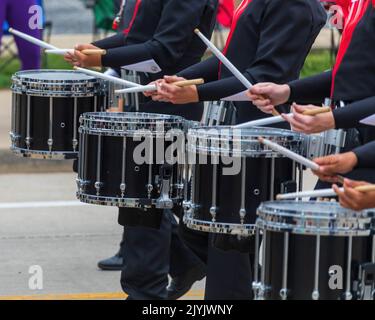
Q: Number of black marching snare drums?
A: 4